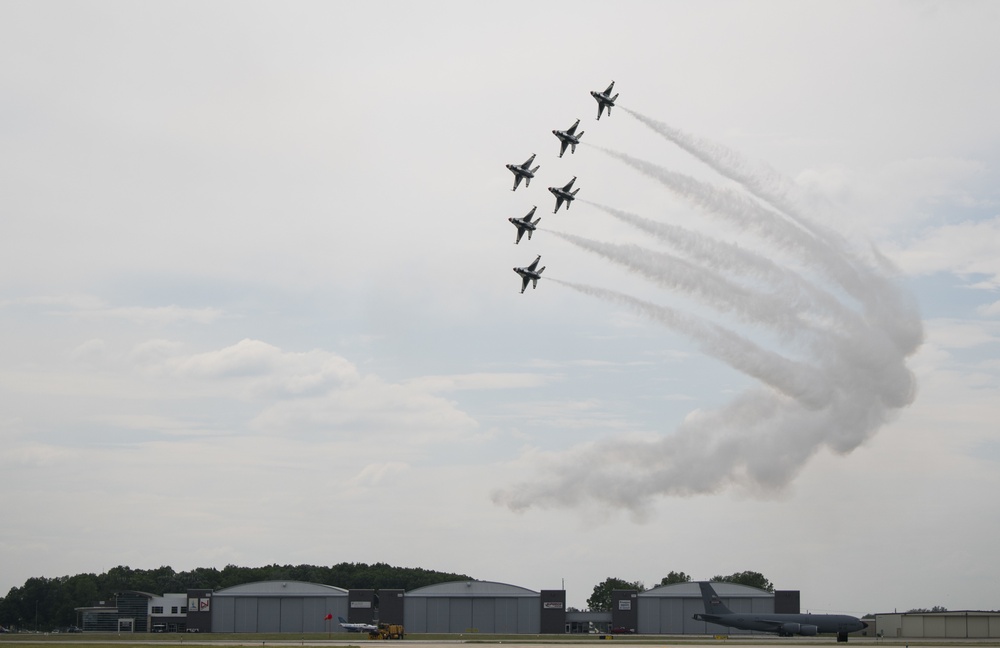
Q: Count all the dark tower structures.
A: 6